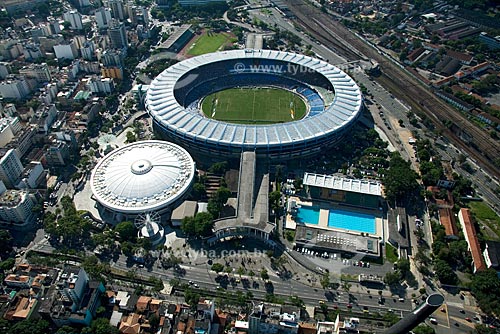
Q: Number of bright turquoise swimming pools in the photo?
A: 2